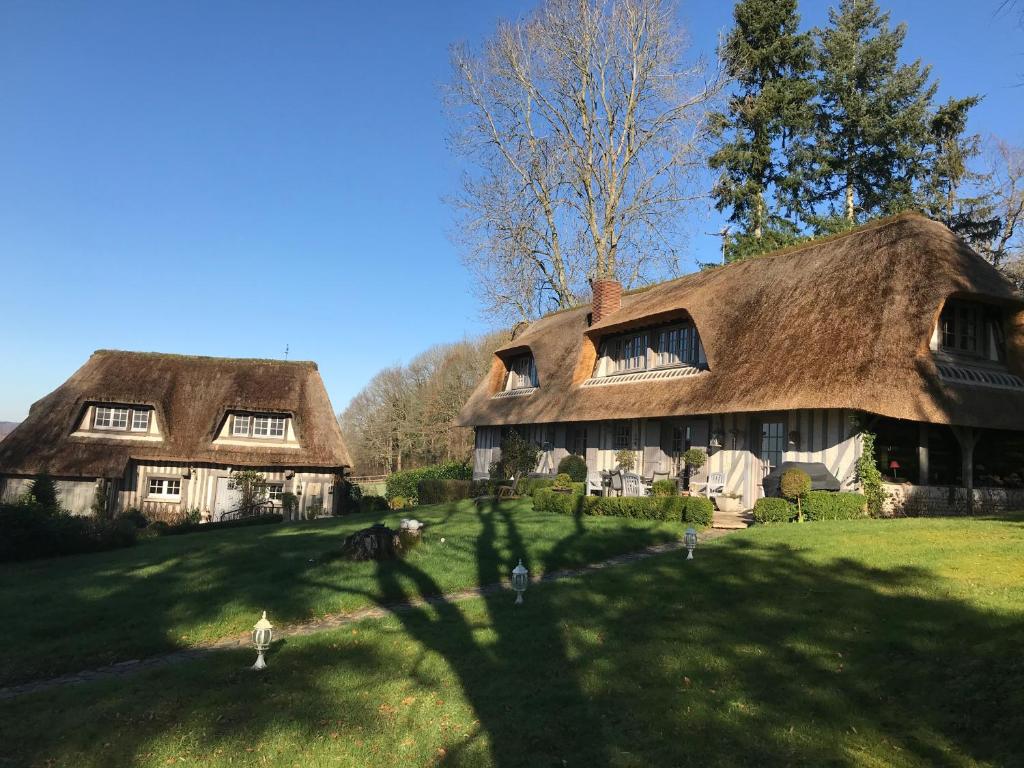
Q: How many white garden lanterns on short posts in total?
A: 3